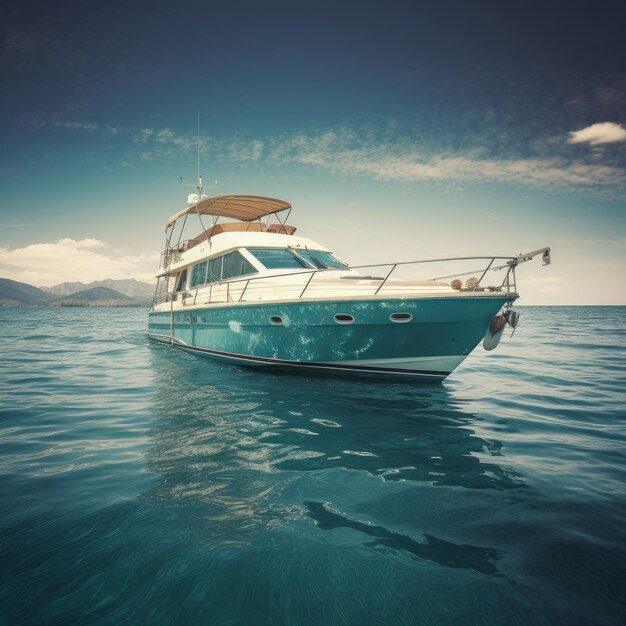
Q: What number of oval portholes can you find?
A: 3